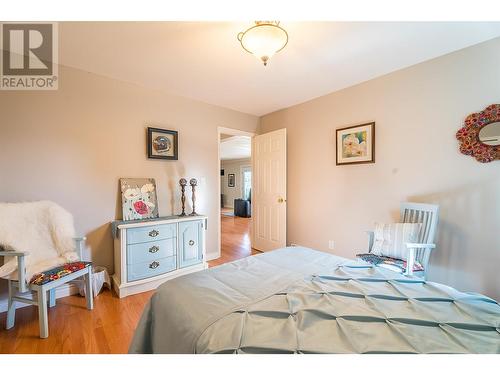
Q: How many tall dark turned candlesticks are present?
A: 2